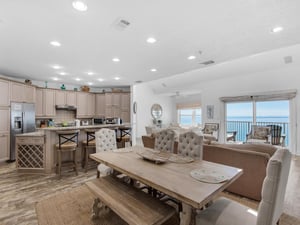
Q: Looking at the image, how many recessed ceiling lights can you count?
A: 15